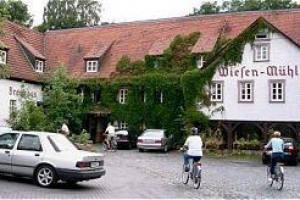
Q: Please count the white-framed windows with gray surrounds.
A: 4